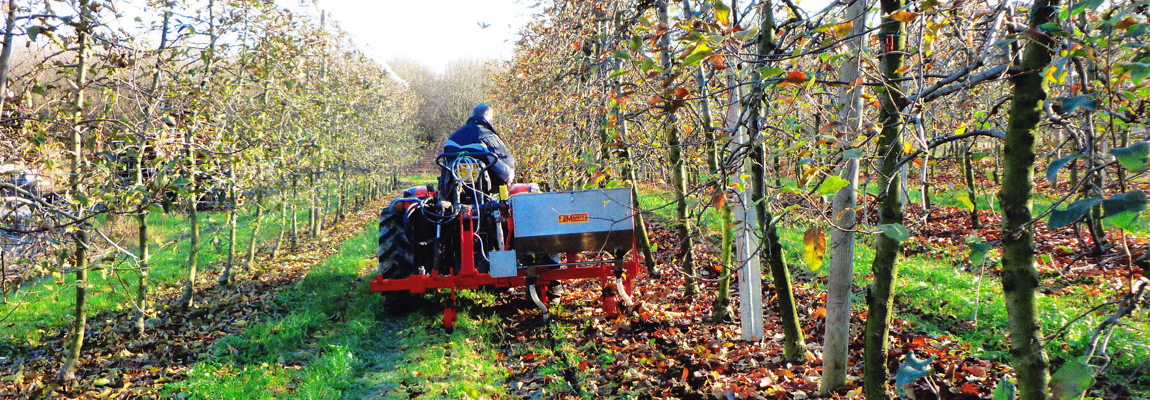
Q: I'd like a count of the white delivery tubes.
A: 2